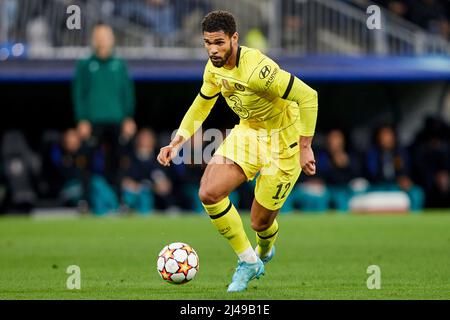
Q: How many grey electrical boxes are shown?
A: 0